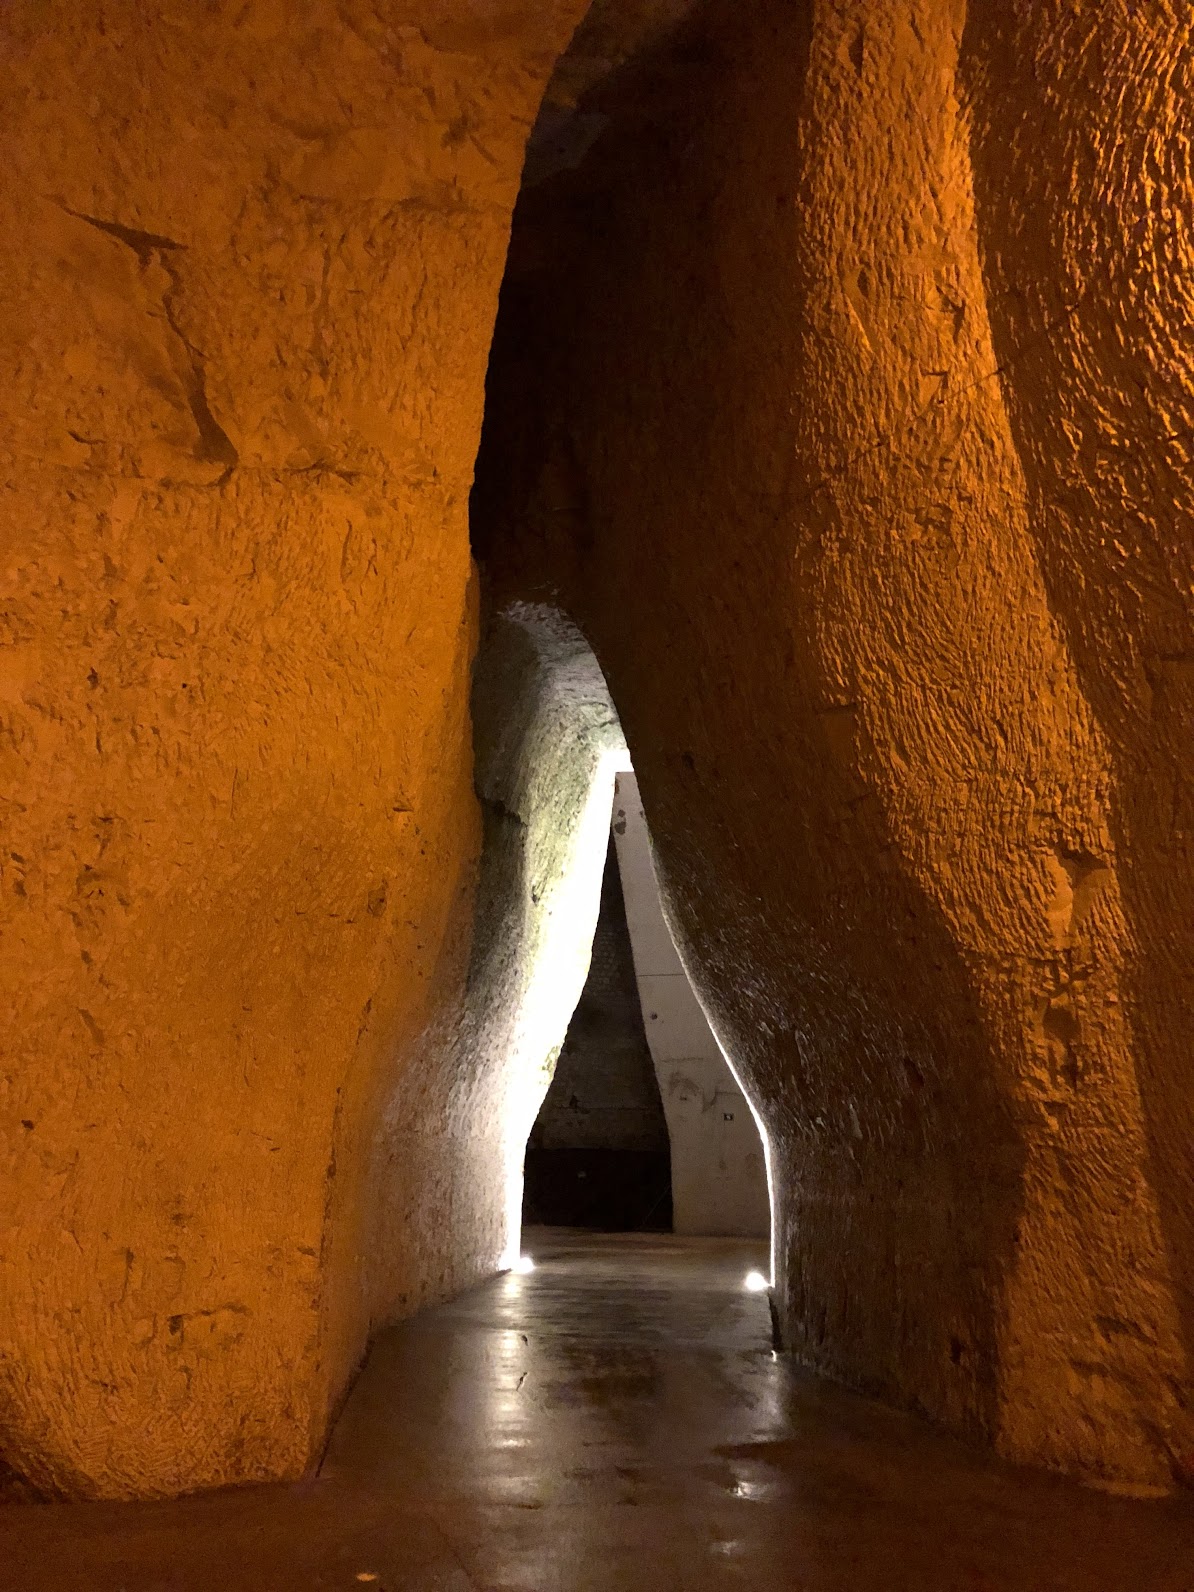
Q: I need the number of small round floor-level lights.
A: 2